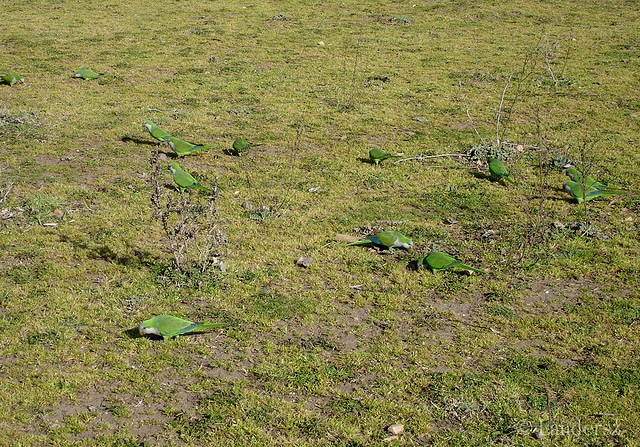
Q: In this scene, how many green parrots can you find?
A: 13